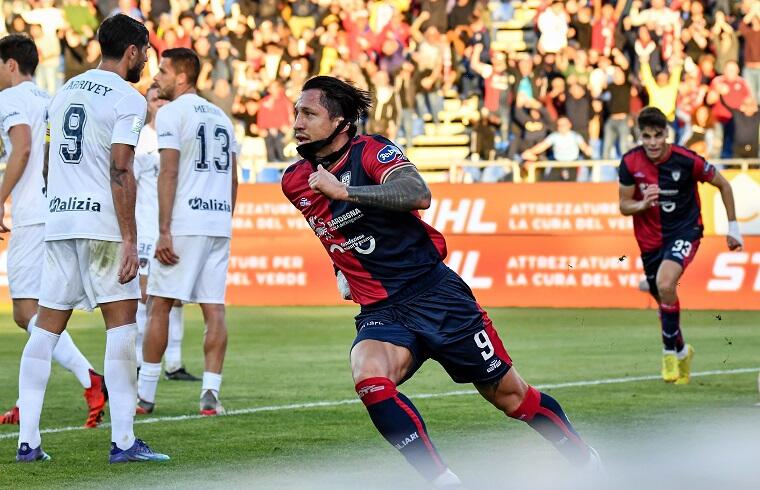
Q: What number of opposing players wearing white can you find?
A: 4